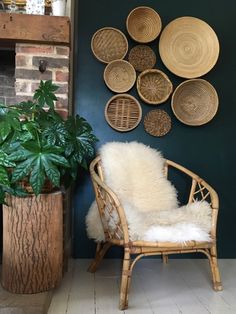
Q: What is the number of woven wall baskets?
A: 9